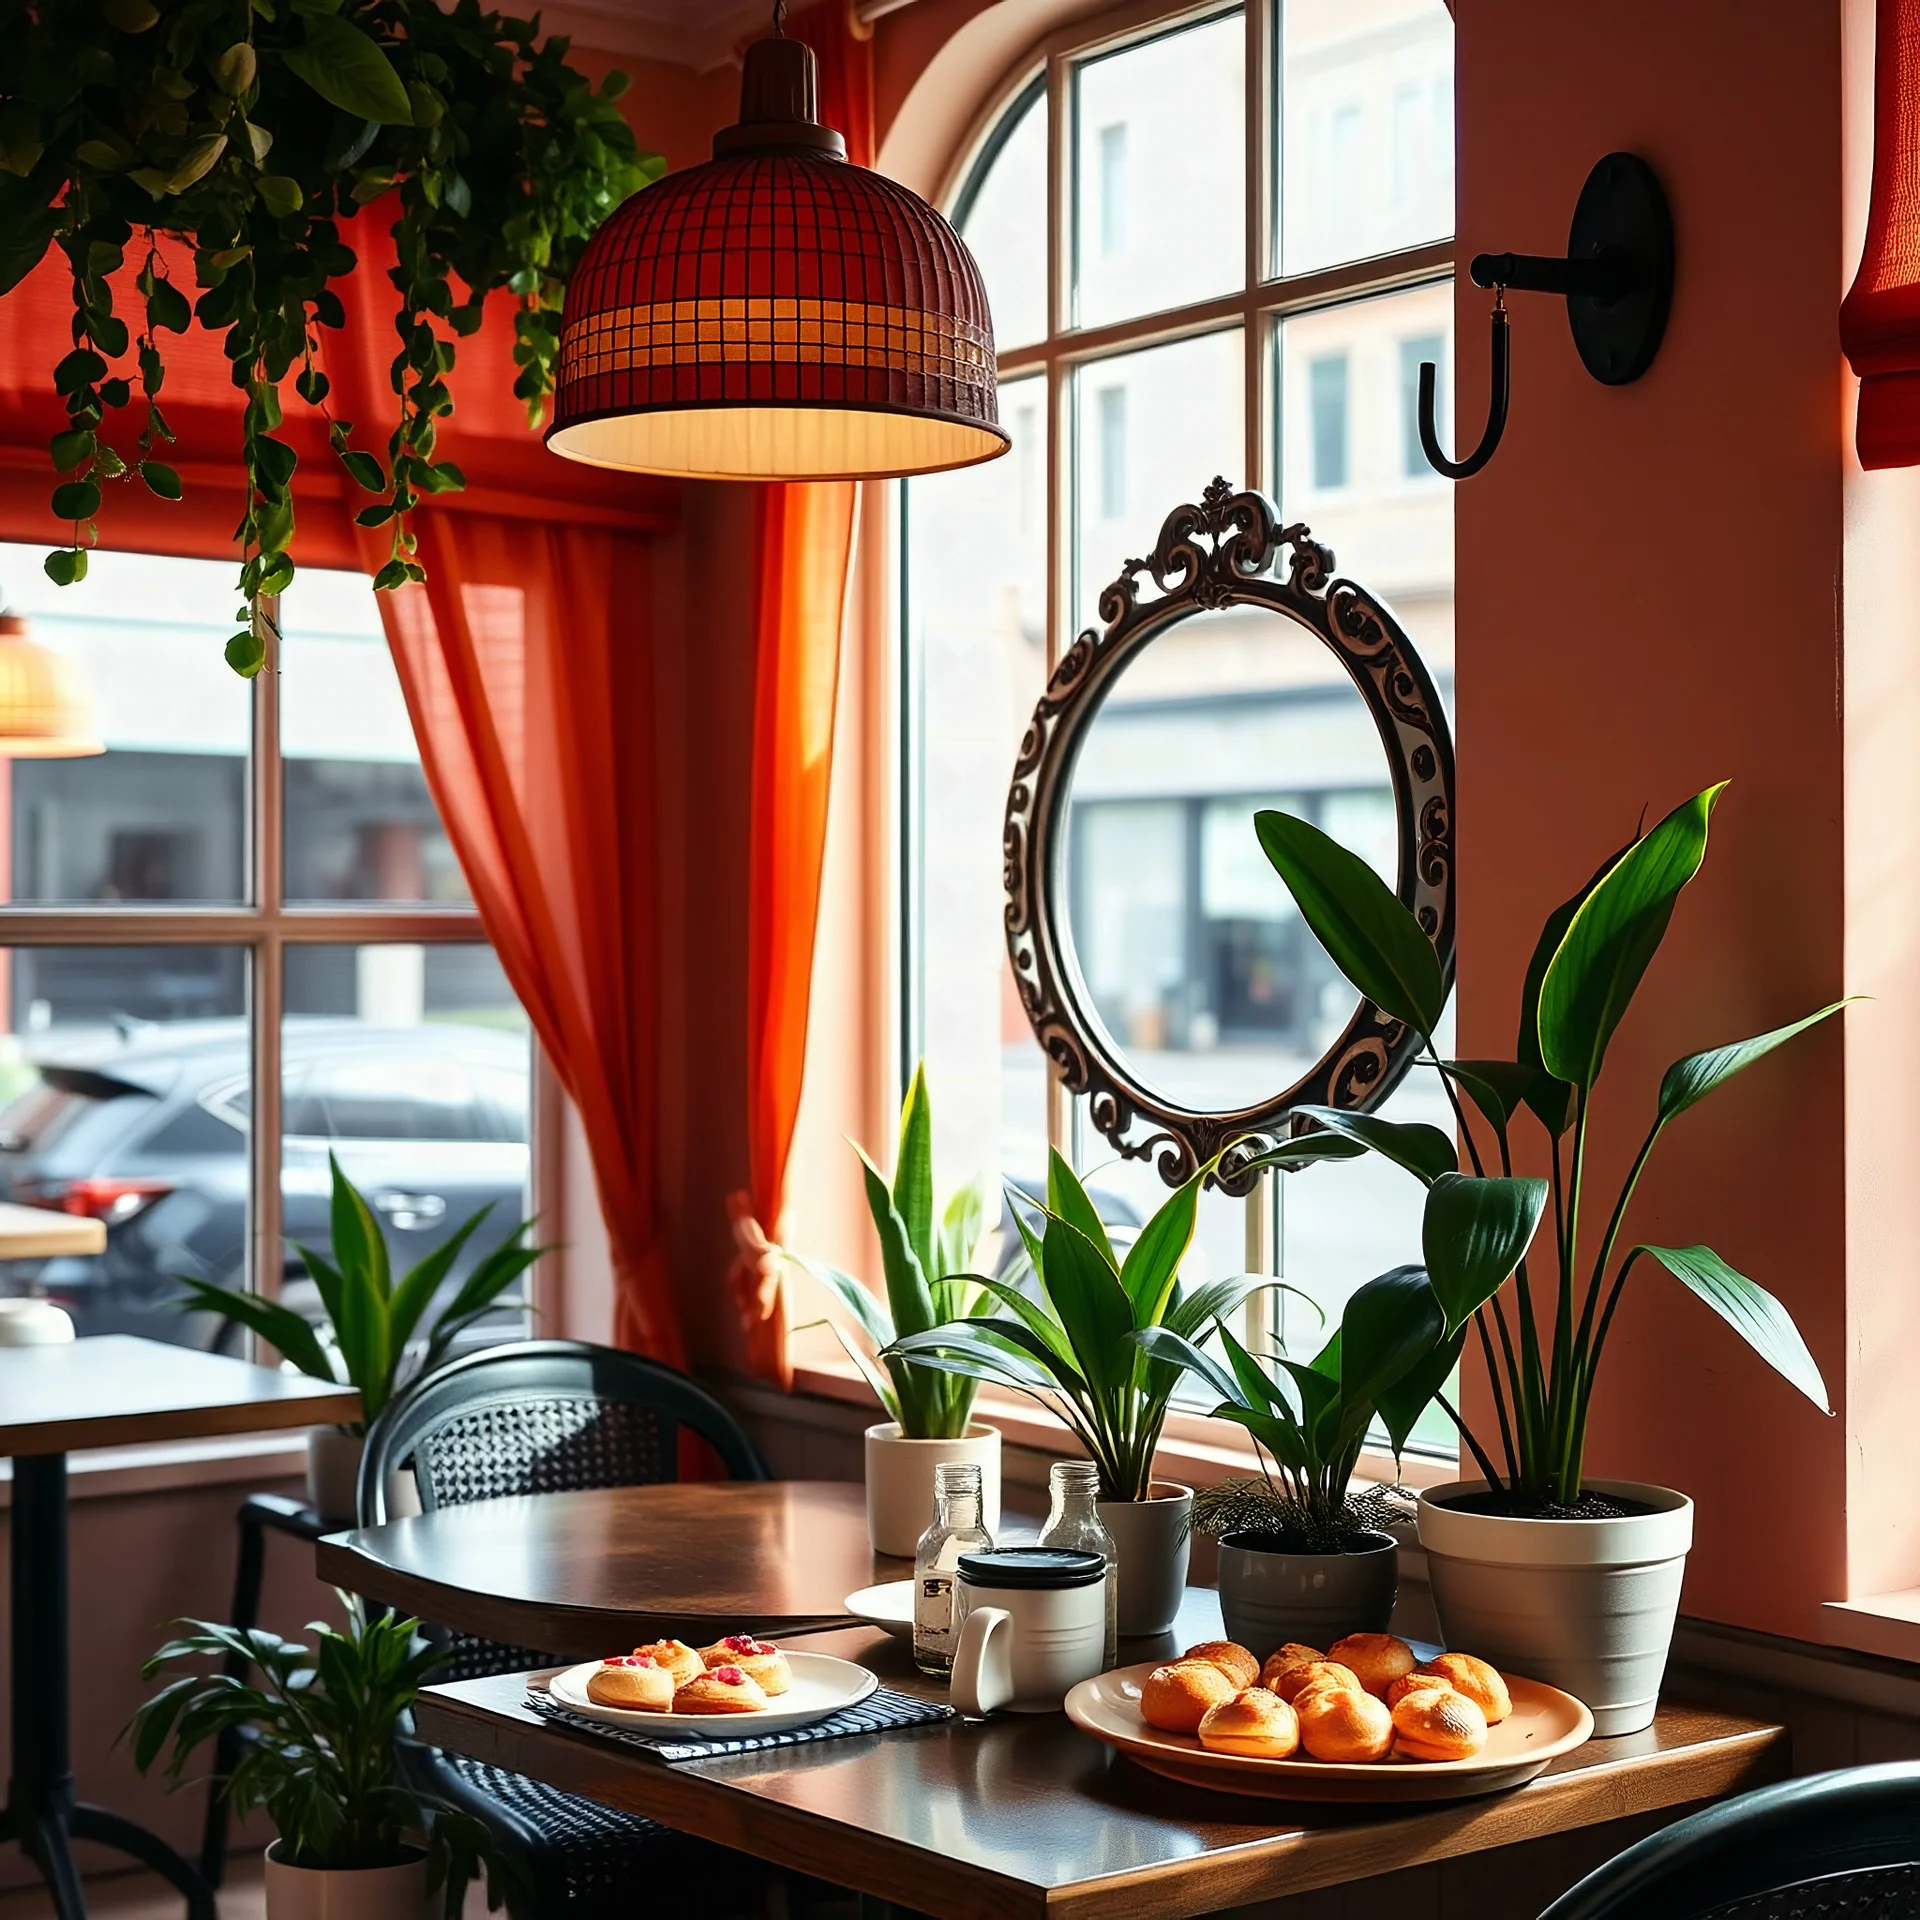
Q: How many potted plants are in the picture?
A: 6